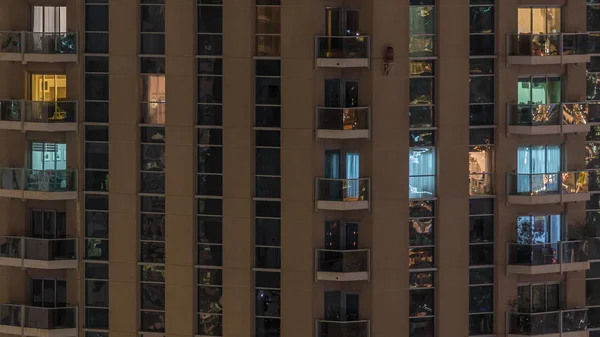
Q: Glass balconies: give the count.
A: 15